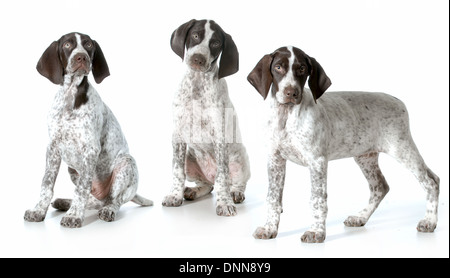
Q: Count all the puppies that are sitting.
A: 2